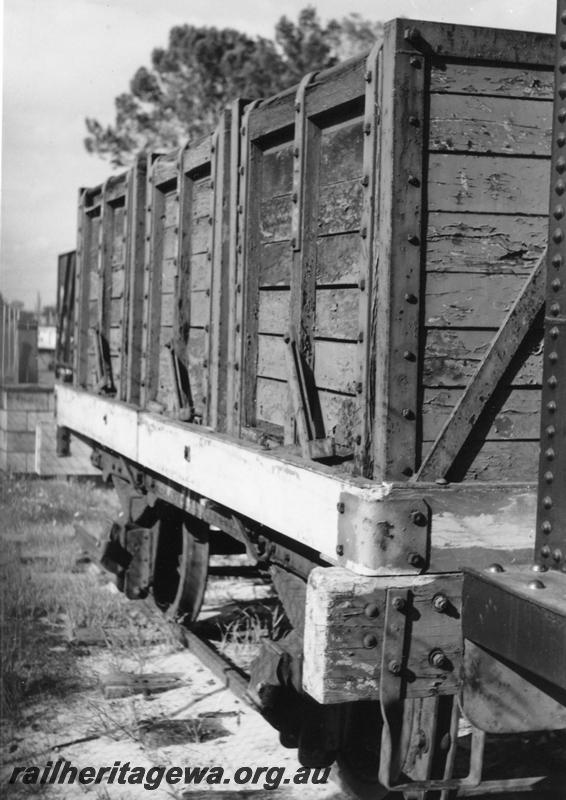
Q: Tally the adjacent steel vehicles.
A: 1